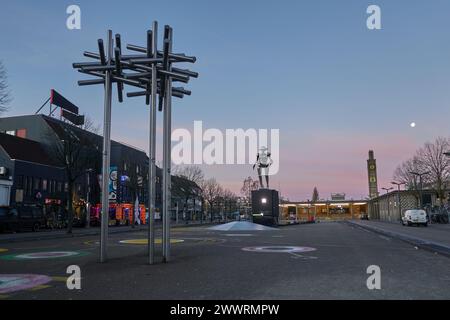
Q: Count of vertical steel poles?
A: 3